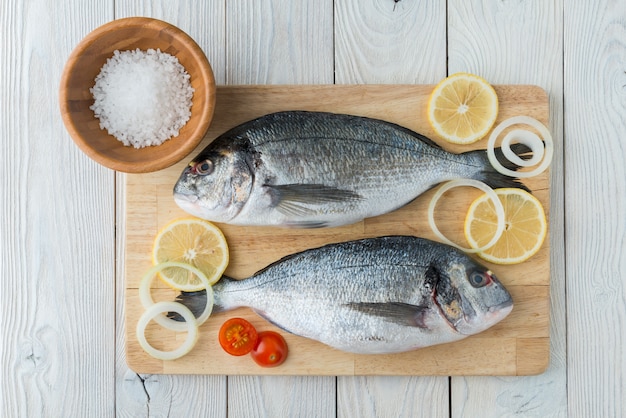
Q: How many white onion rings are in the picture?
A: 5